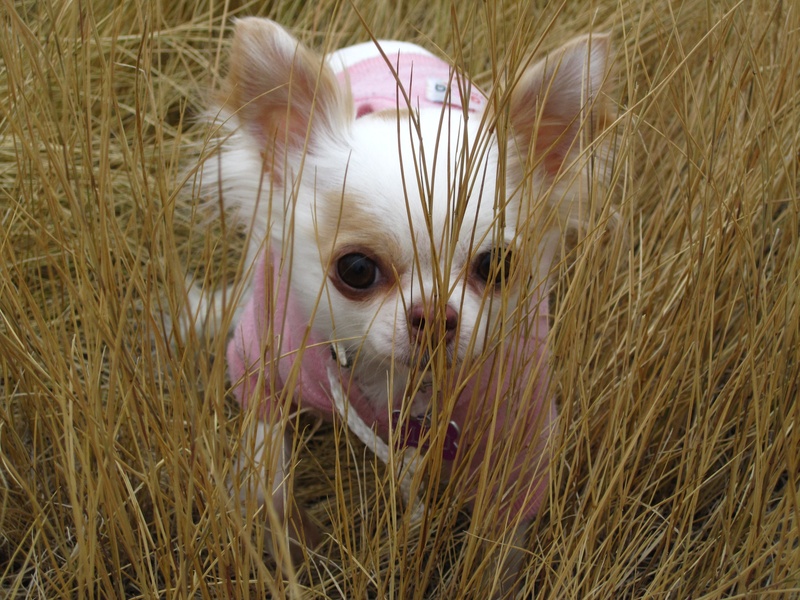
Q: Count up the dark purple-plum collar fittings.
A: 1